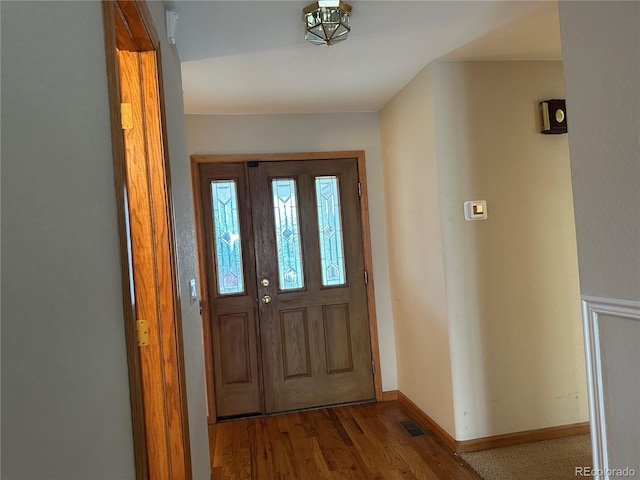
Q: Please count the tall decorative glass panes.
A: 3